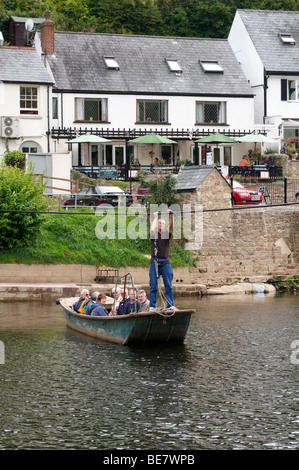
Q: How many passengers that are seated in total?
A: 7